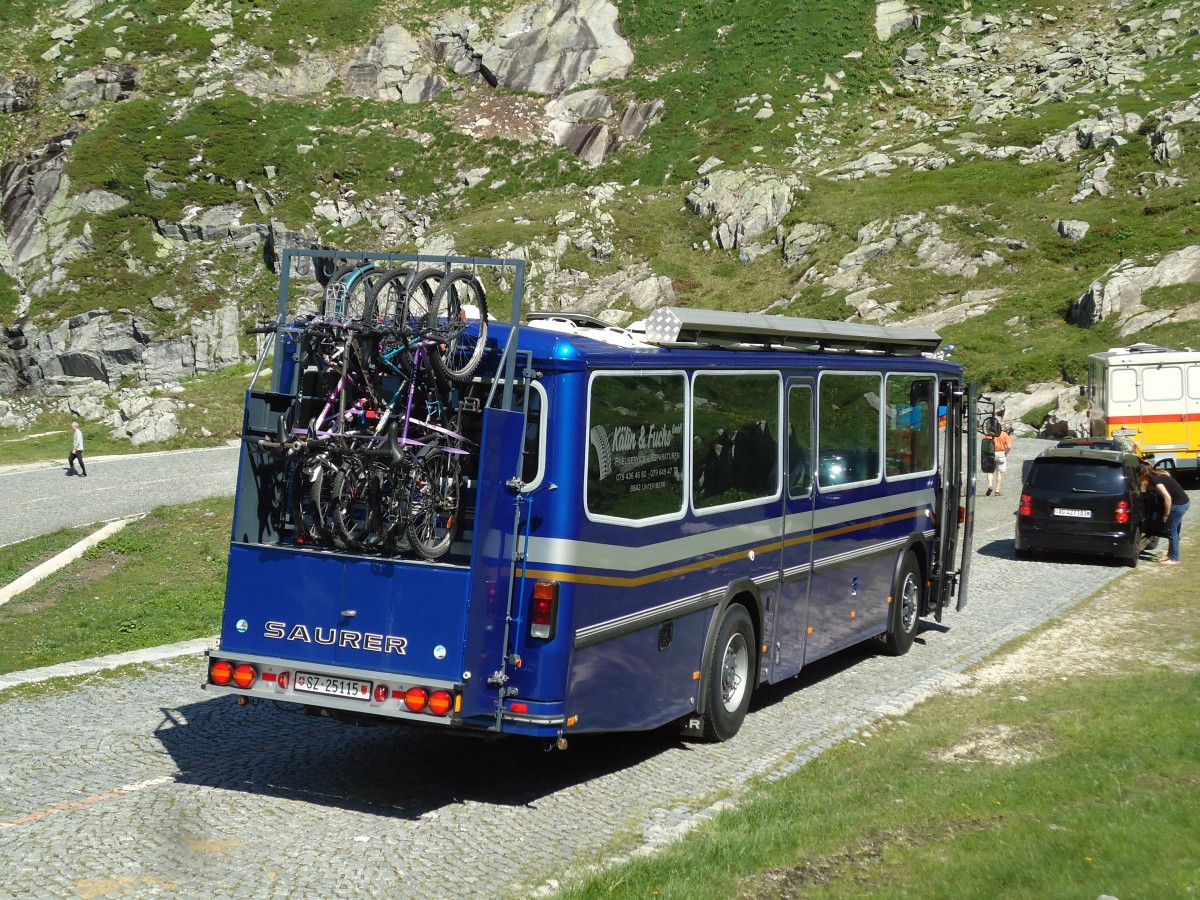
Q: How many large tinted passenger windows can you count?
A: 4